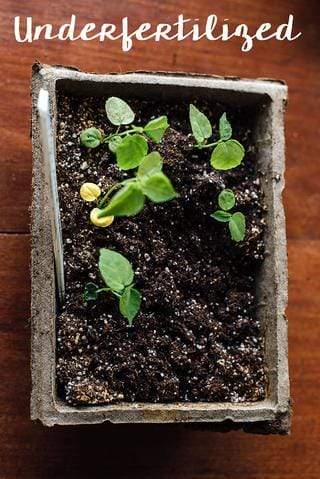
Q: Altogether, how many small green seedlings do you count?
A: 5